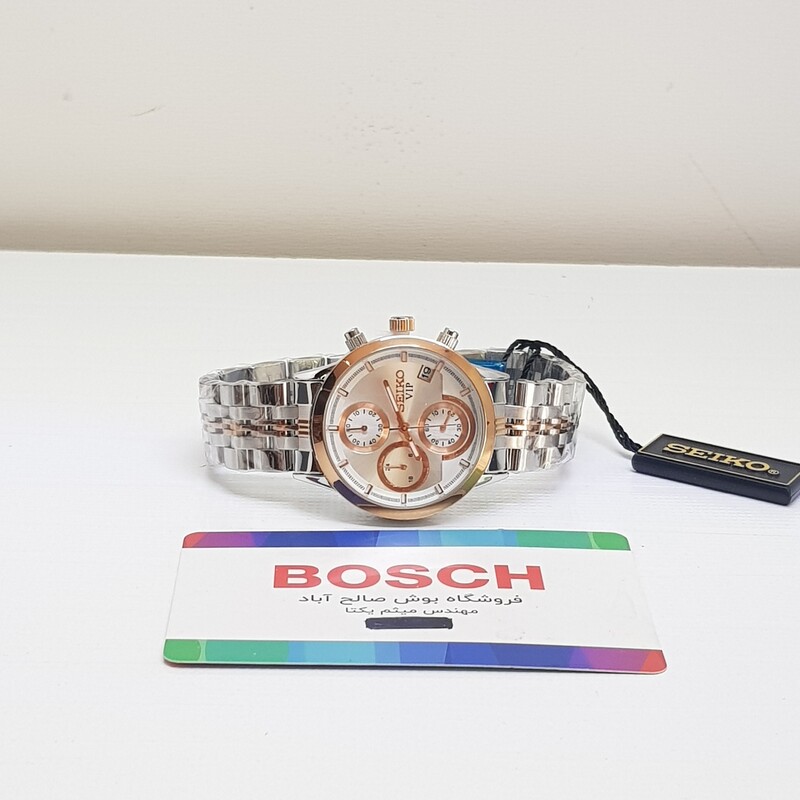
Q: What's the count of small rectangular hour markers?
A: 11